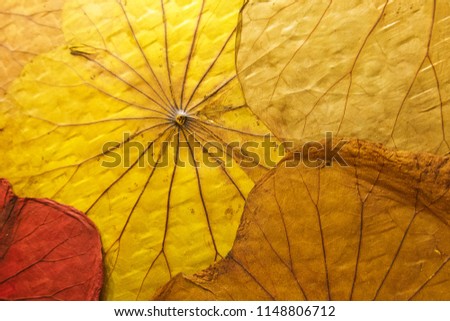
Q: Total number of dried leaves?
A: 5